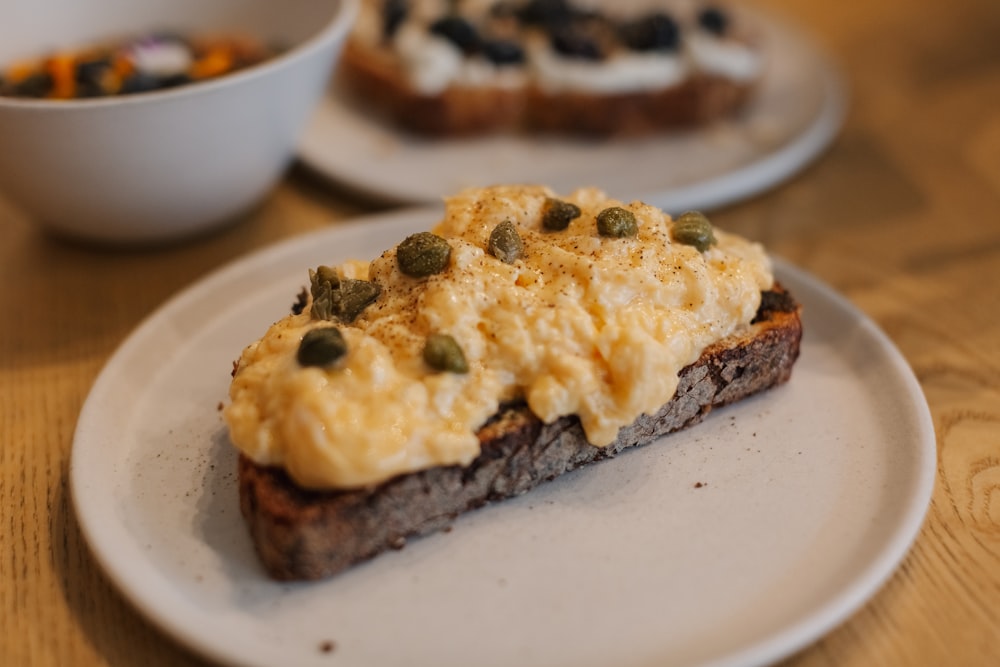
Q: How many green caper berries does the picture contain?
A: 8